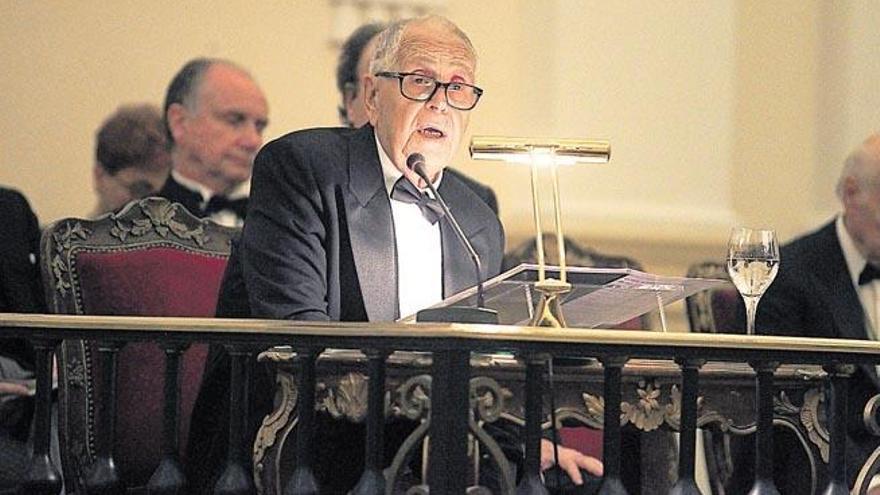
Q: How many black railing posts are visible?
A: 12